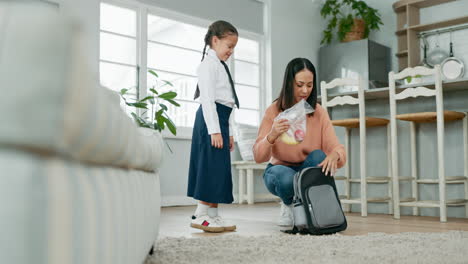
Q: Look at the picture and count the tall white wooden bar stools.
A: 2